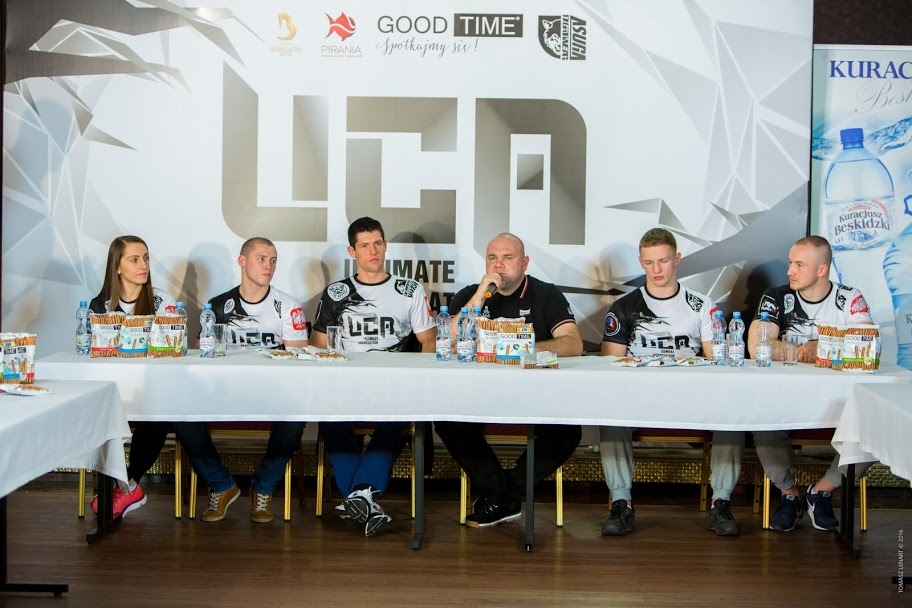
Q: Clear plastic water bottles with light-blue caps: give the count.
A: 9